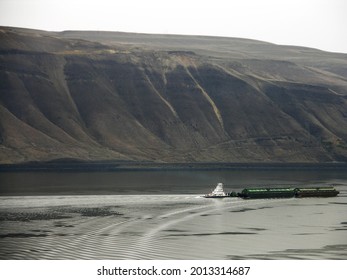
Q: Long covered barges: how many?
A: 2